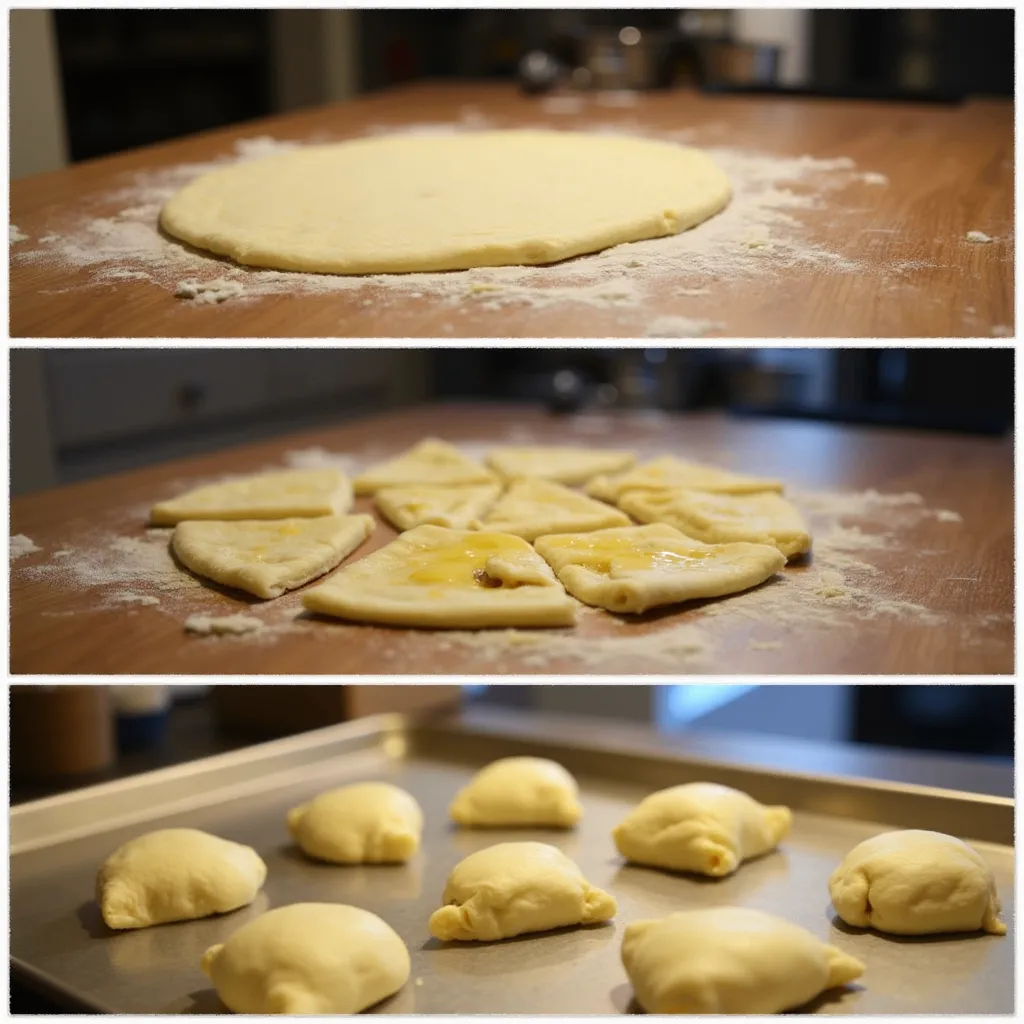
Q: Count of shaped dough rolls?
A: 8